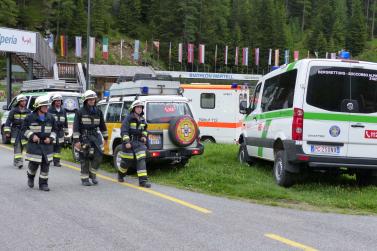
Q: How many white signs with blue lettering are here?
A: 2